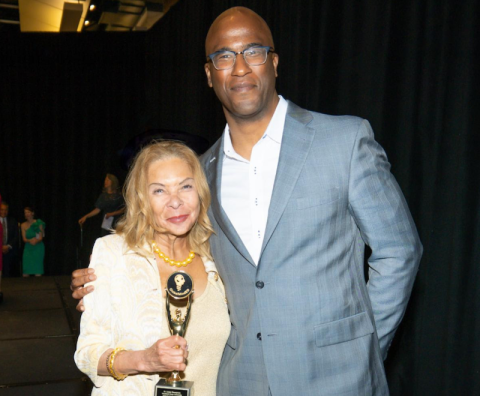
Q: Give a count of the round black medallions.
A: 1